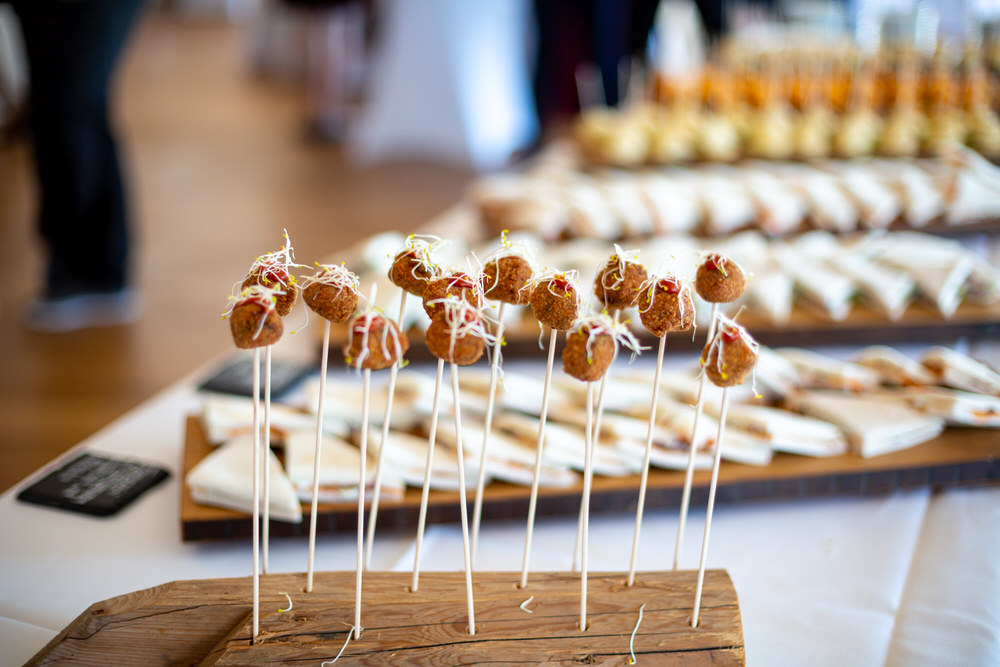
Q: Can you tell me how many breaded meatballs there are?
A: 14